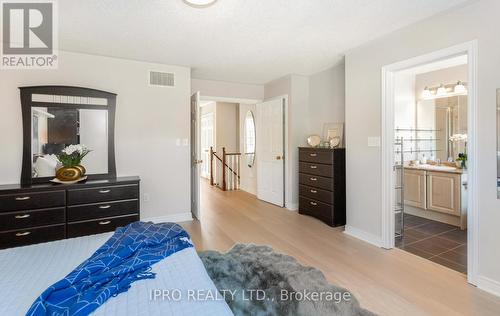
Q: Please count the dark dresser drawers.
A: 11